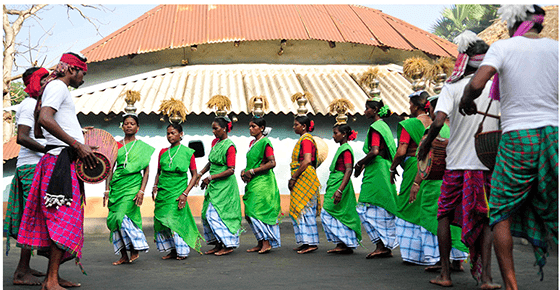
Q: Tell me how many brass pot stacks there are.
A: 9